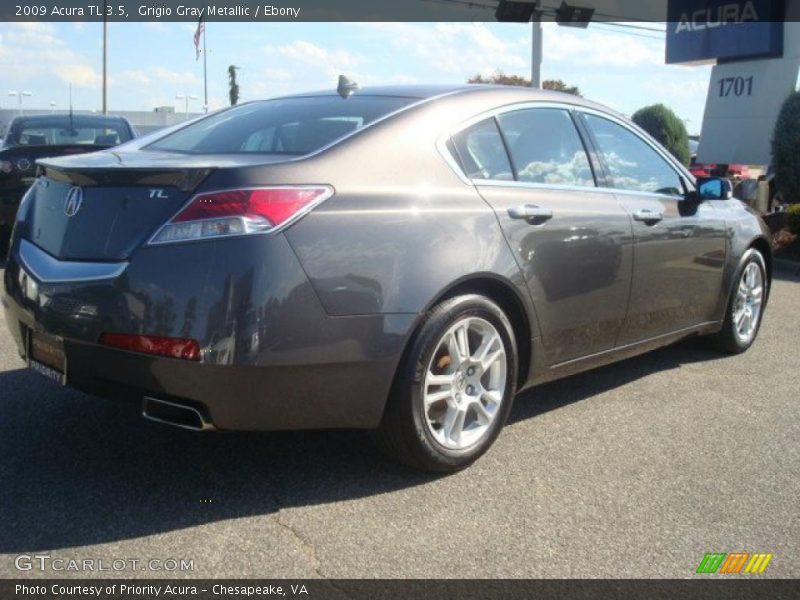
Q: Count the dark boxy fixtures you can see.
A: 2